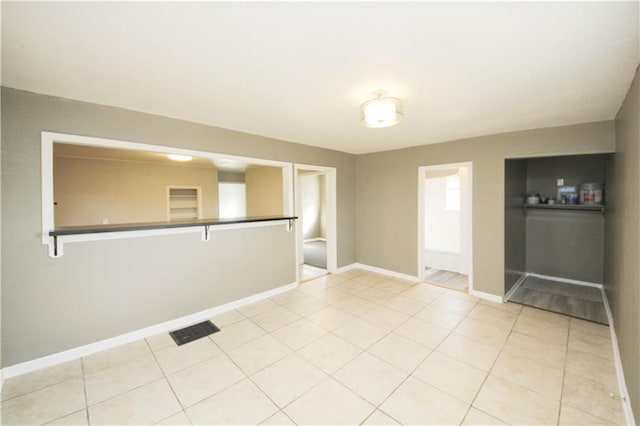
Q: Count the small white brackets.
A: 3